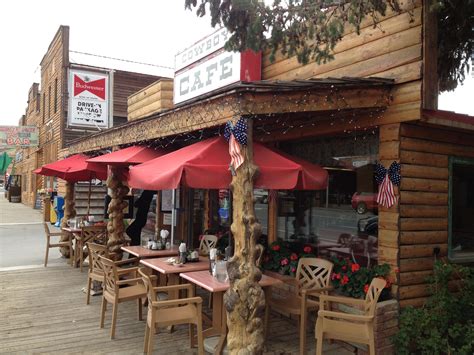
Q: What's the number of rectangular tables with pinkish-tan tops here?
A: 4